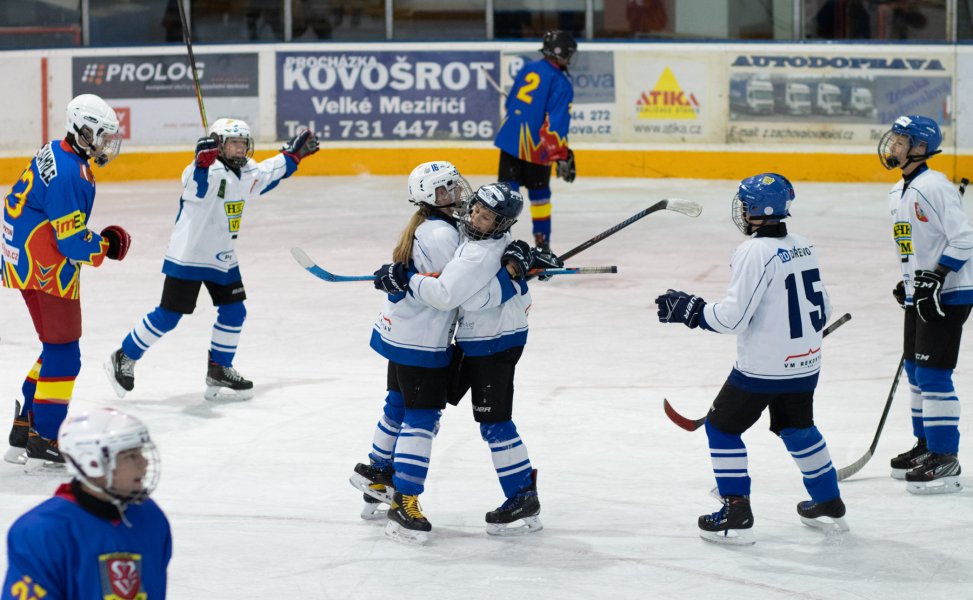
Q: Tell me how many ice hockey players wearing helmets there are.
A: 8